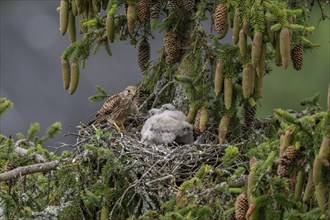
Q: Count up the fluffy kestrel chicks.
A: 3